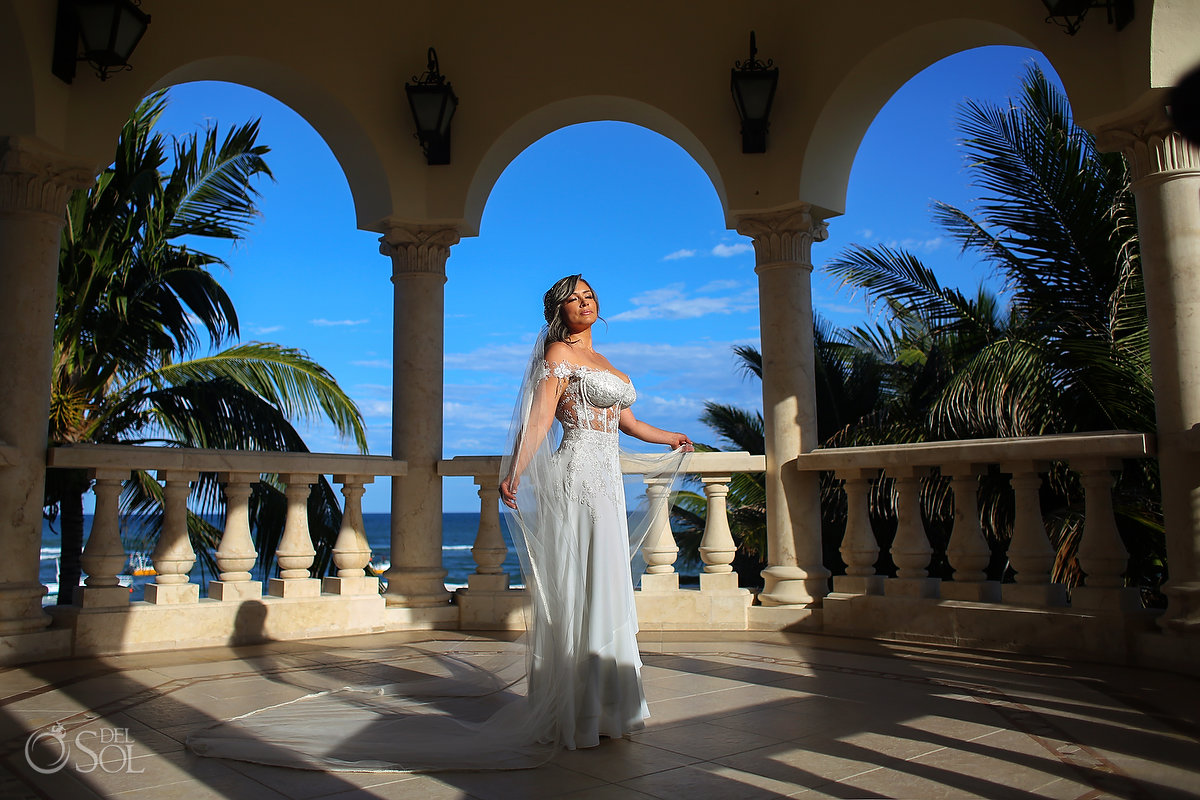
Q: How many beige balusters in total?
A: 13